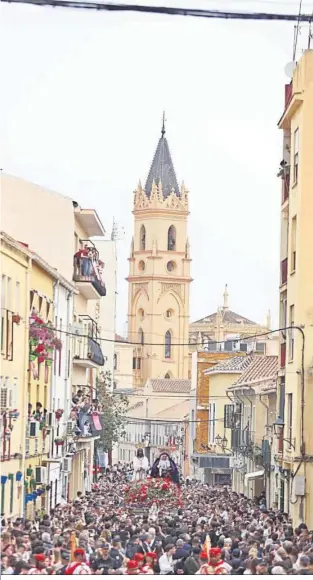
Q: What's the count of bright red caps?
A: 7